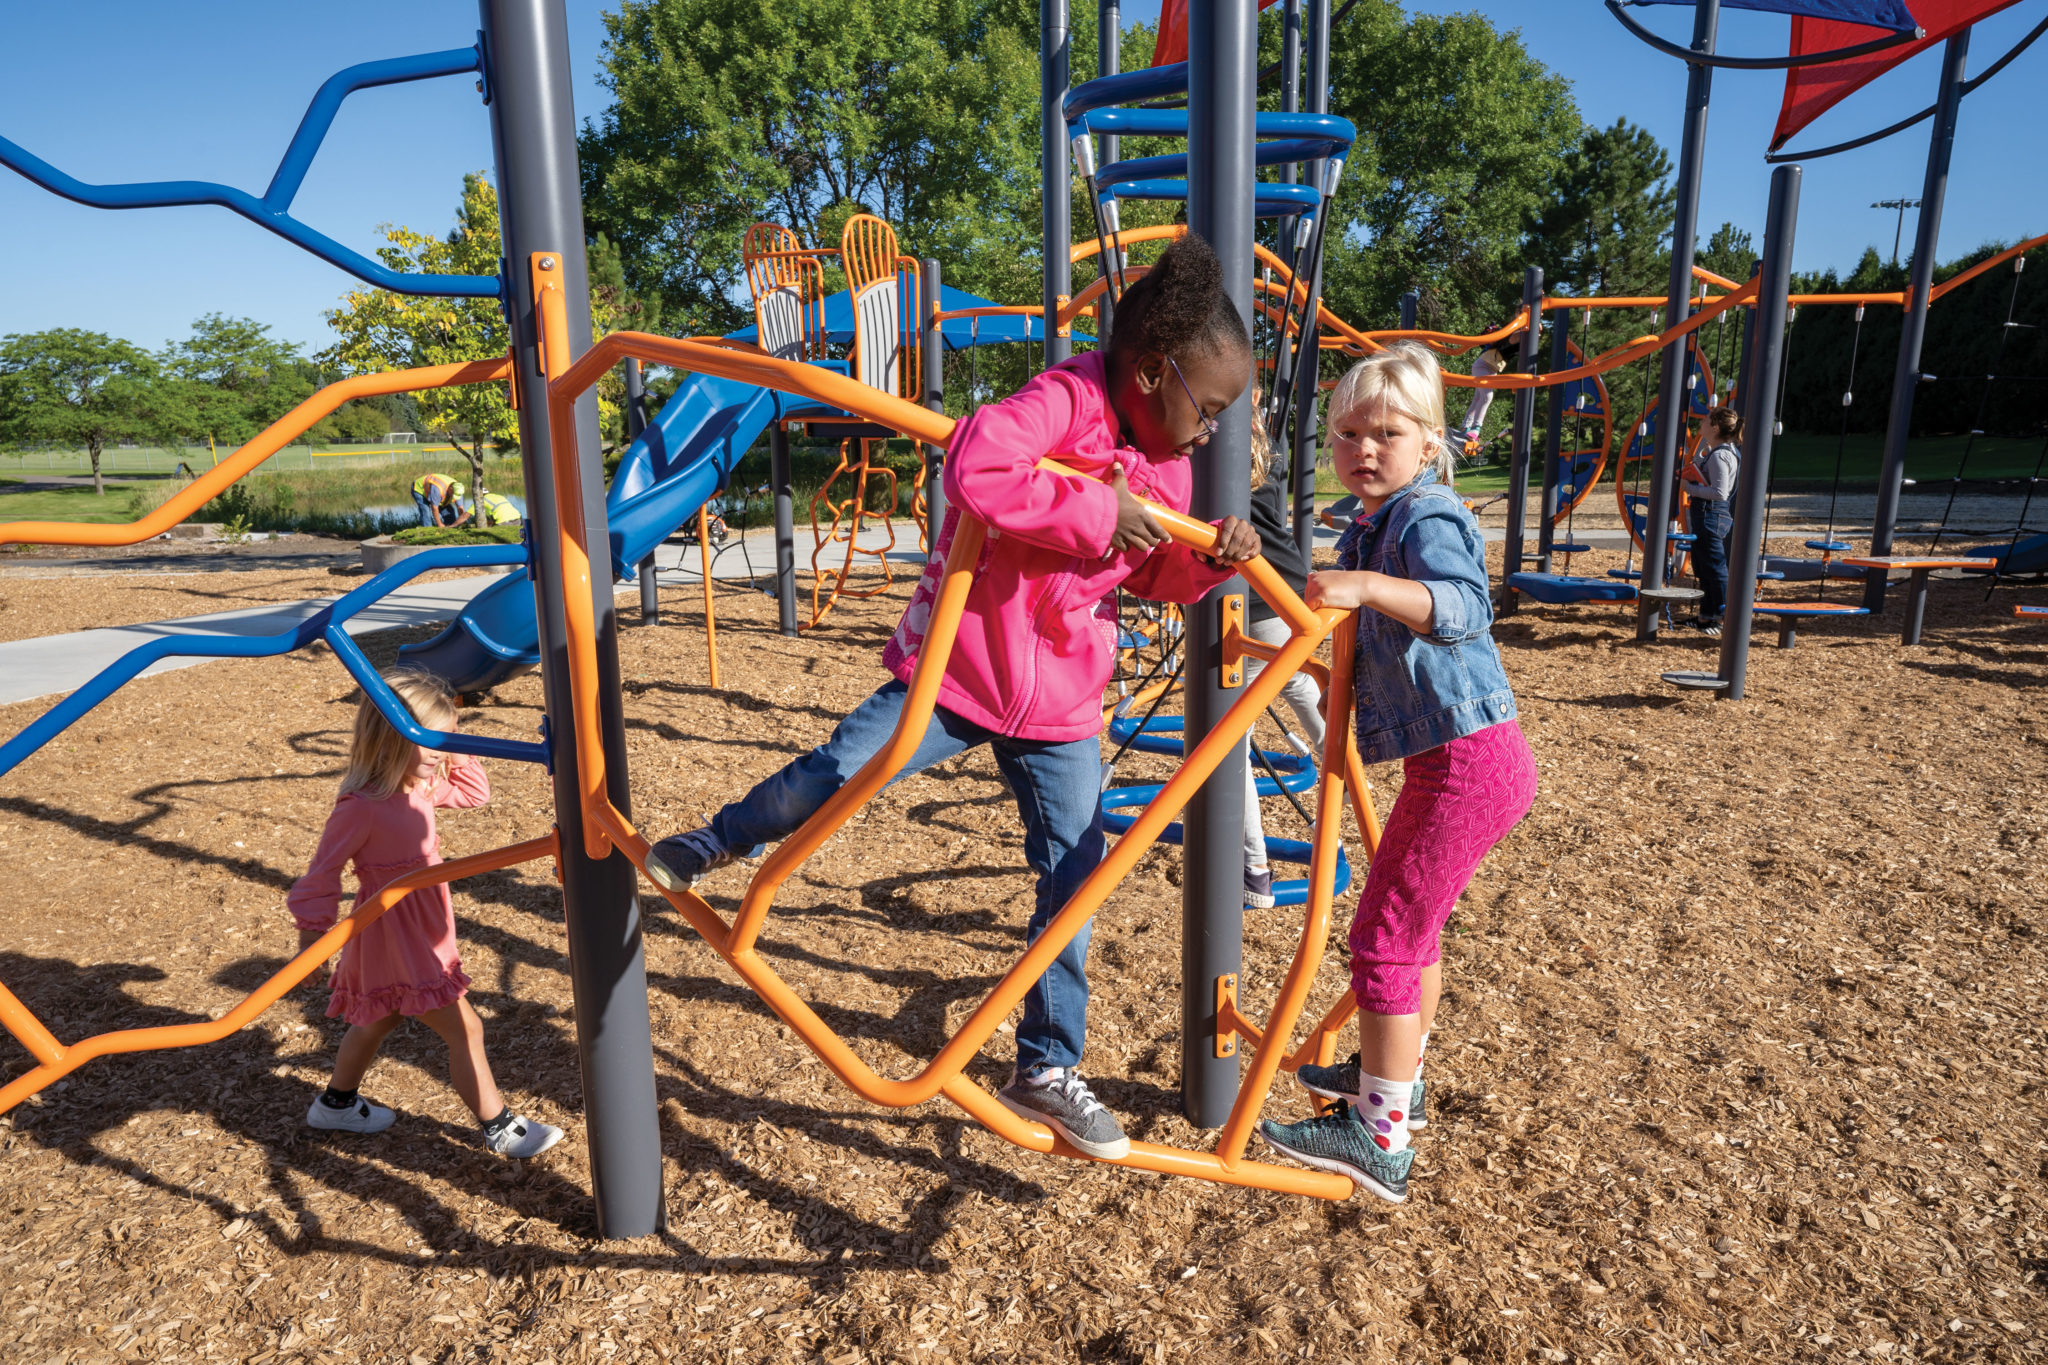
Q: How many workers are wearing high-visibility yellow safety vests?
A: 2